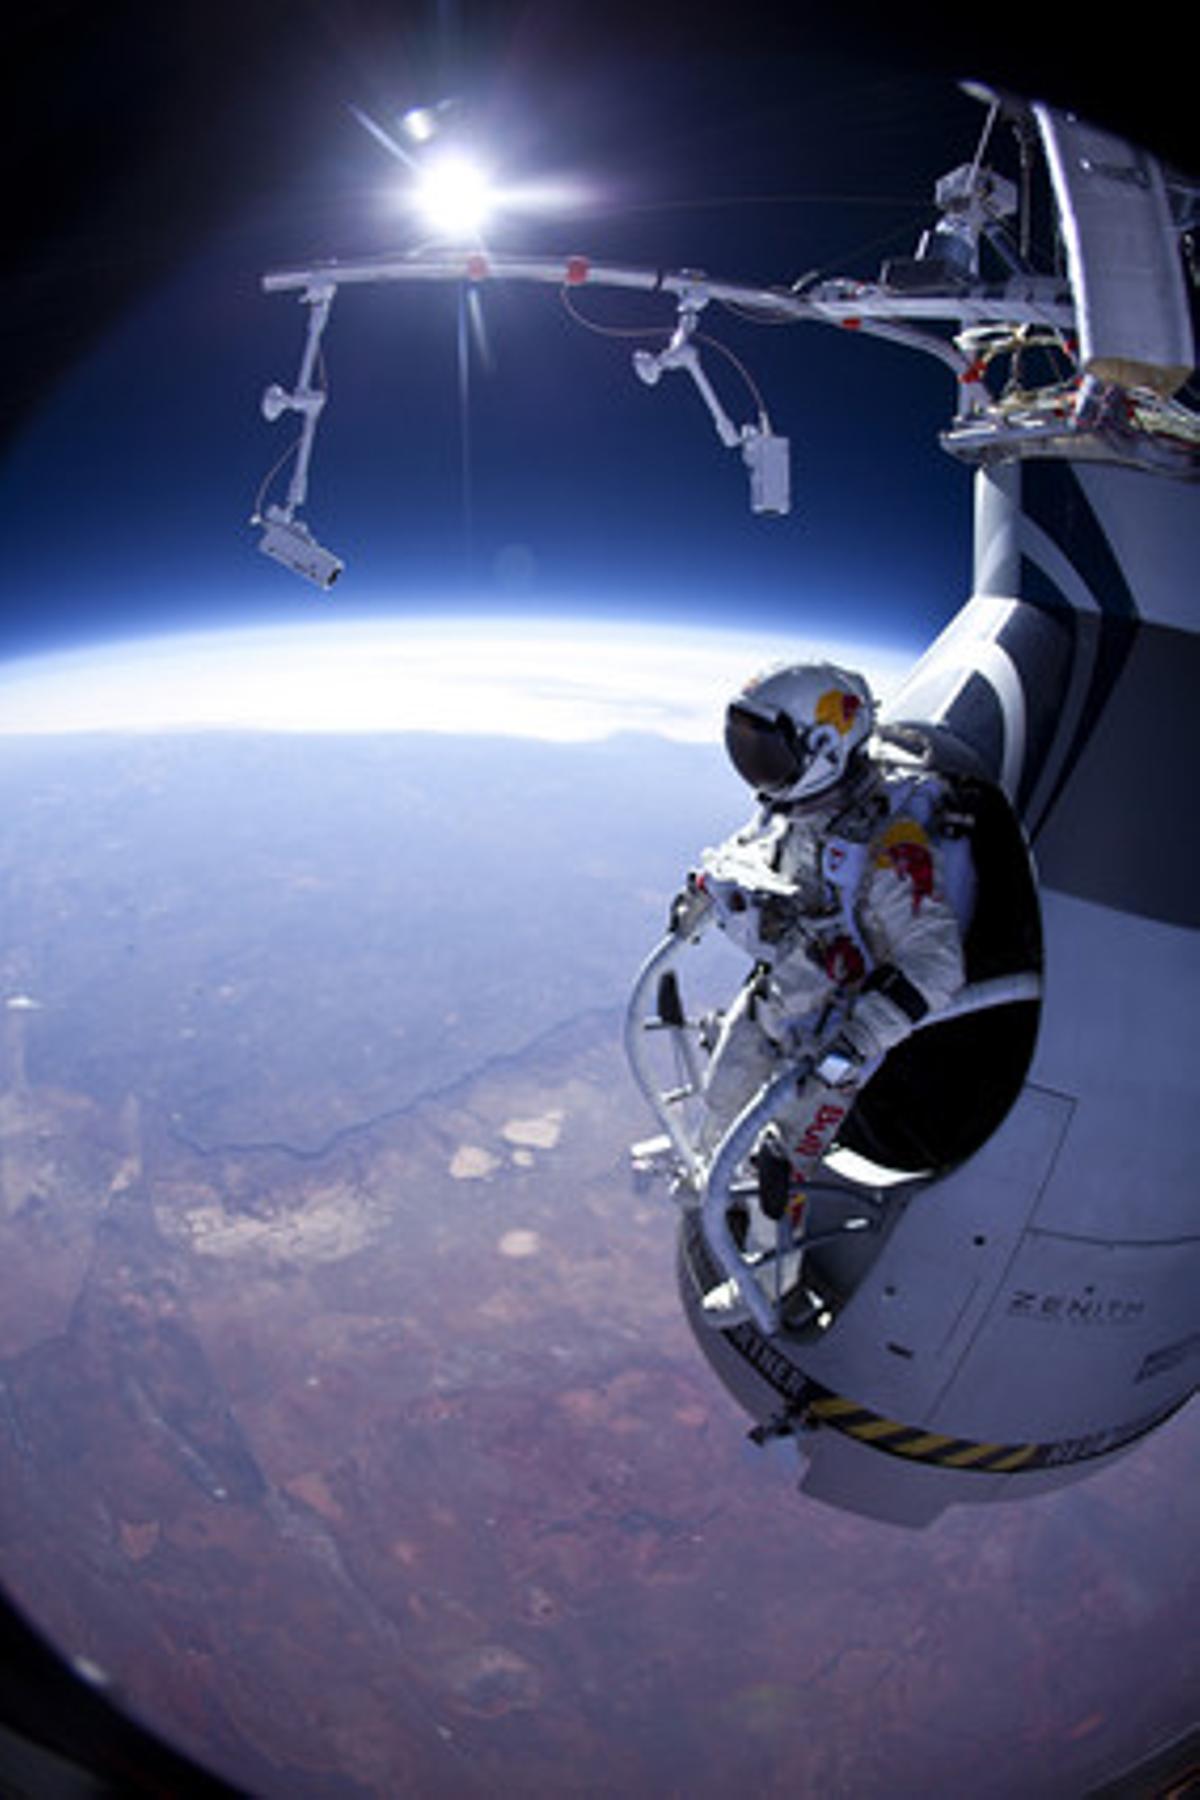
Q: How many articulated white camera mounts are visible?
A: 2